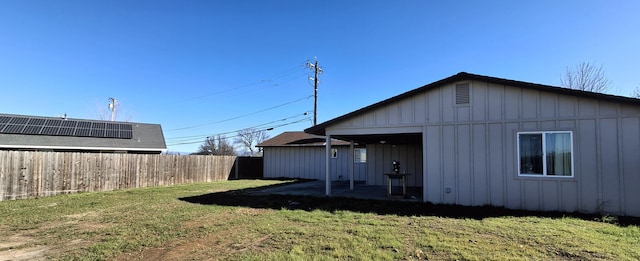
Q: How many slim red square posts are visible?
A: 0